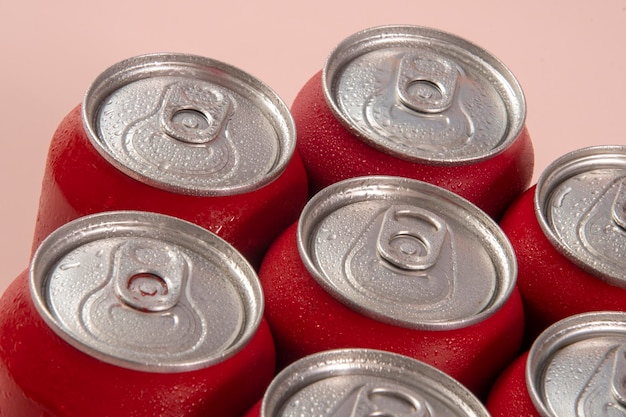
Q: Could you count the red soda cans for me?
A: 7